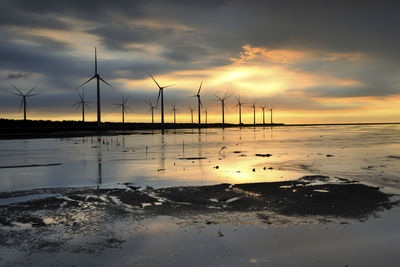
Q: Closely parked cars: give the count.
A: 0